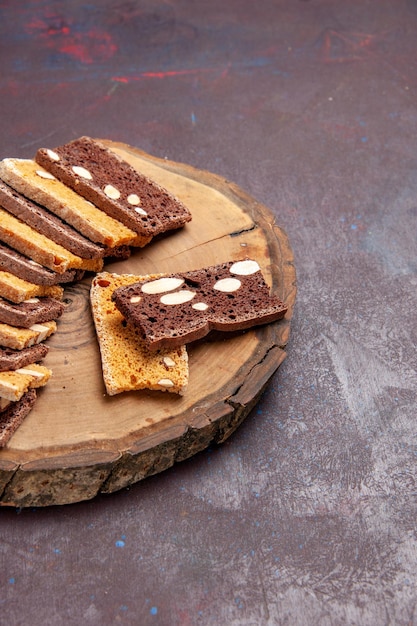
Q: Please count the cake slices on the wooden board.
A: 13